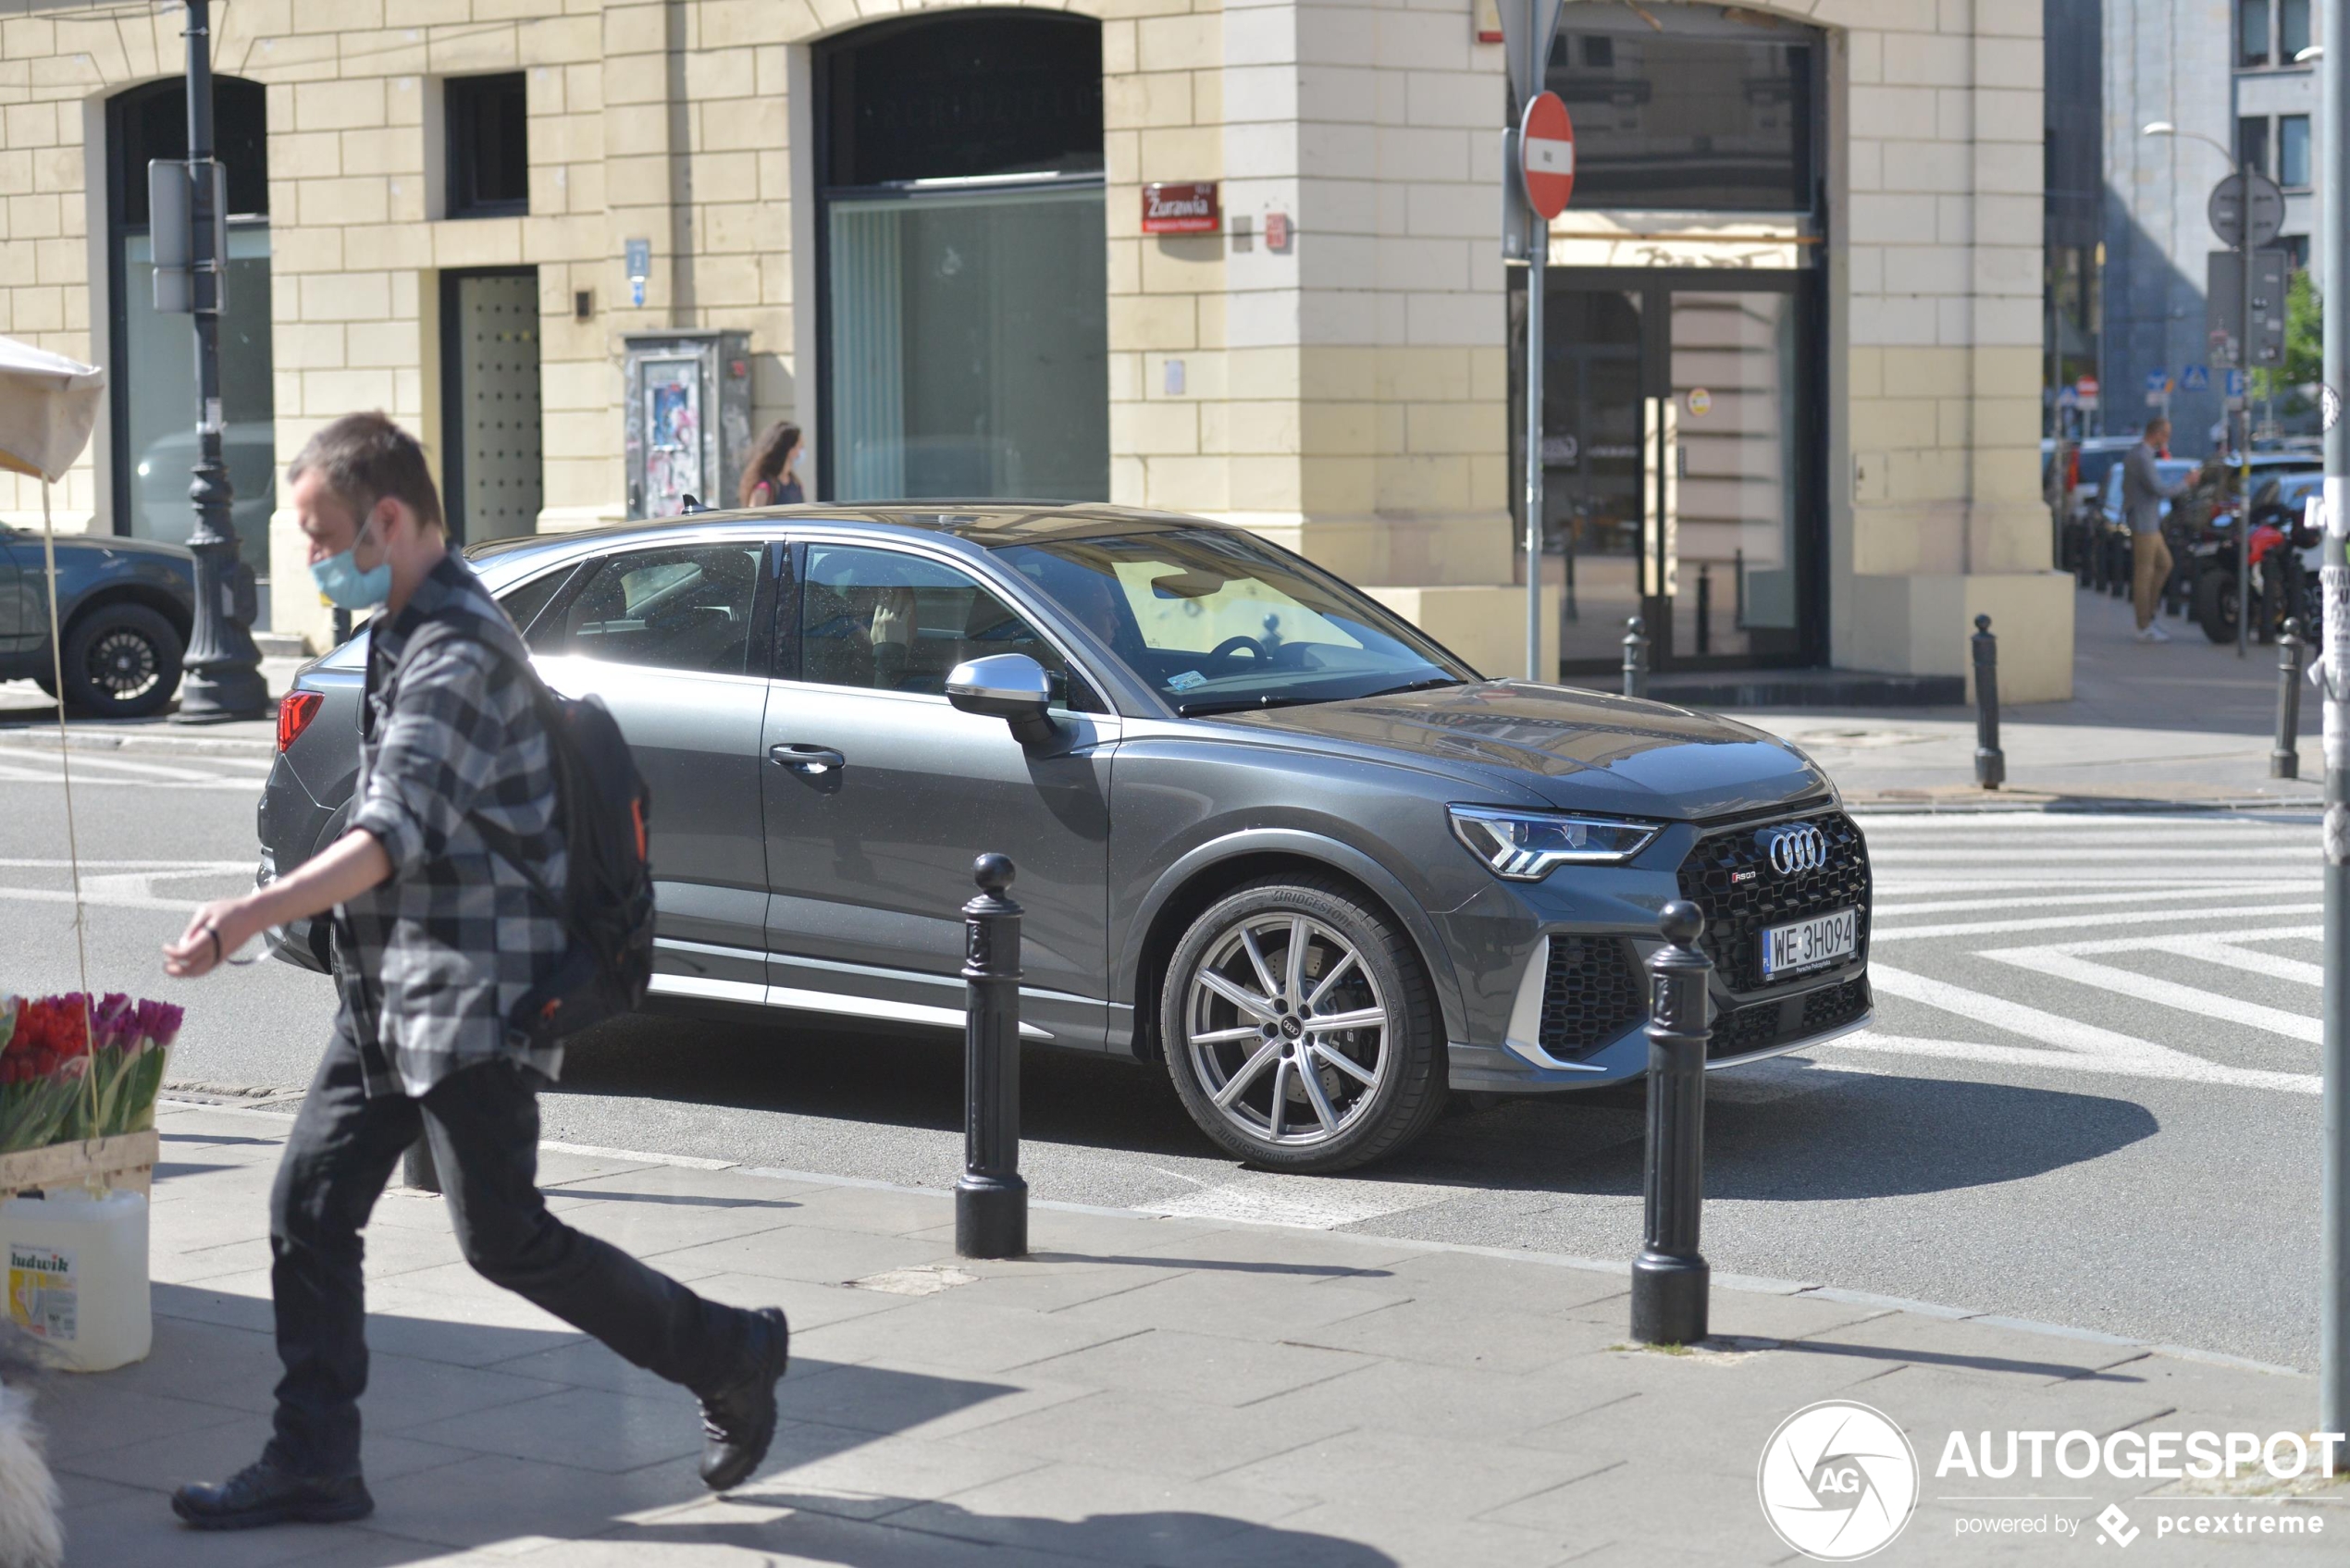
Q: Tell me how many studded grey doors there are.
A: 1